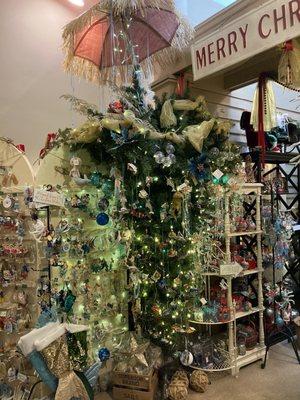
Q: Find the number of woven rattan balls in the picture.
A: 3